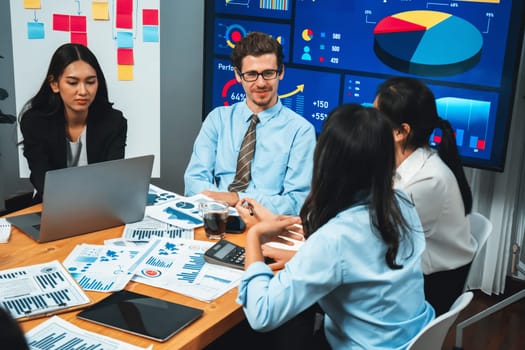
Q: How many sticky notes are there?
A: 13